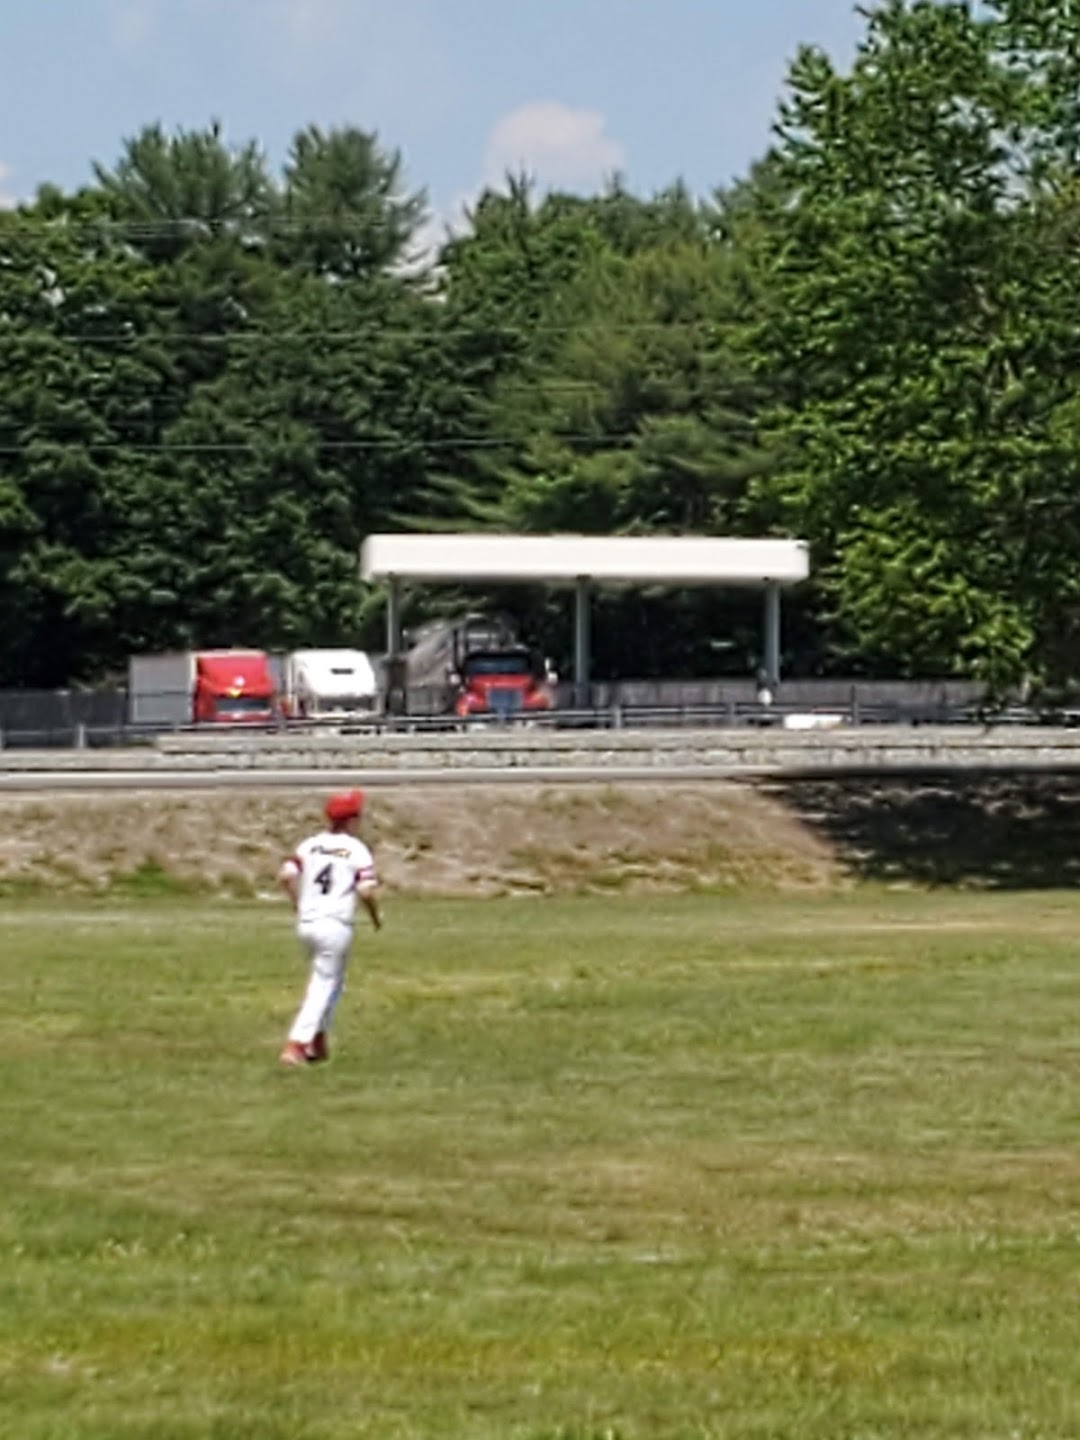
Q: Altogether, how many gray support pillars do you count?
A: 3